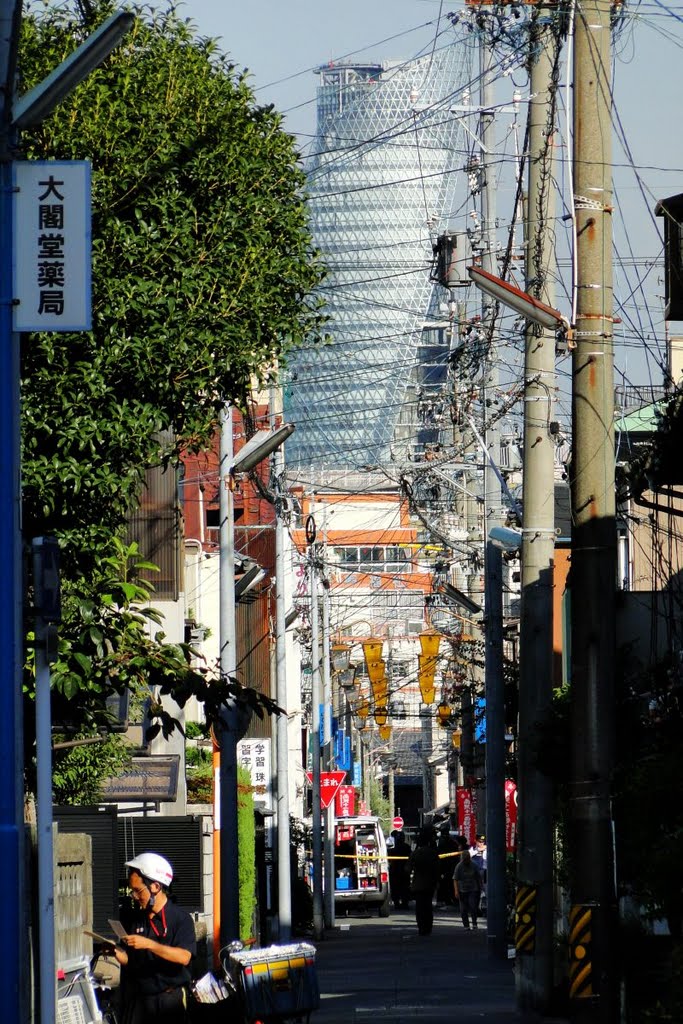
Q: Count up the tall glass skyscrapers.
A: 1